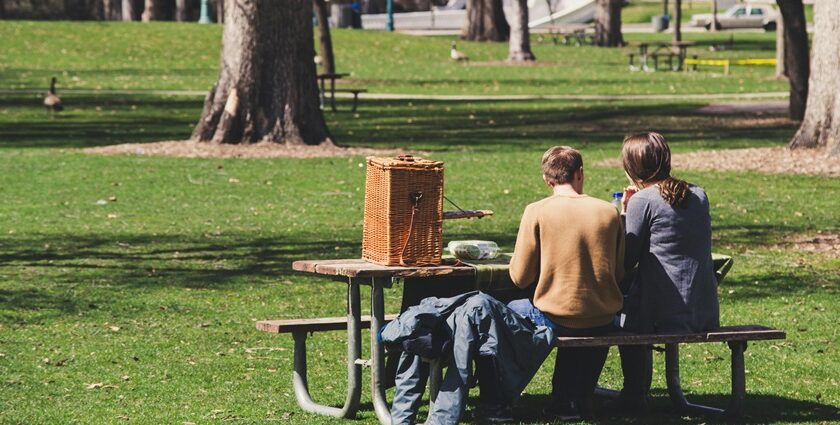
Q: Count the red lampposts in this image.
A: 0